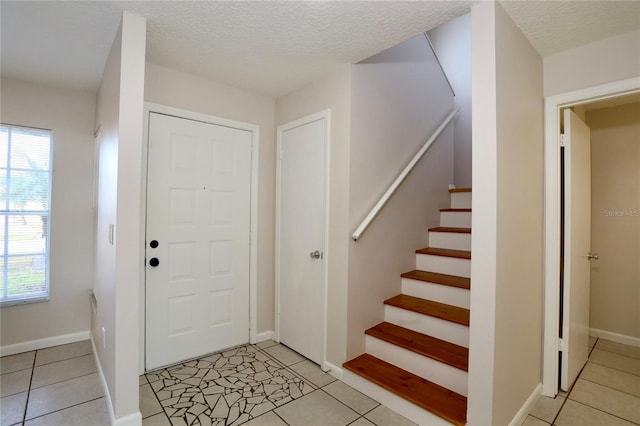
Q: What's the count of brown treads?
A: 8